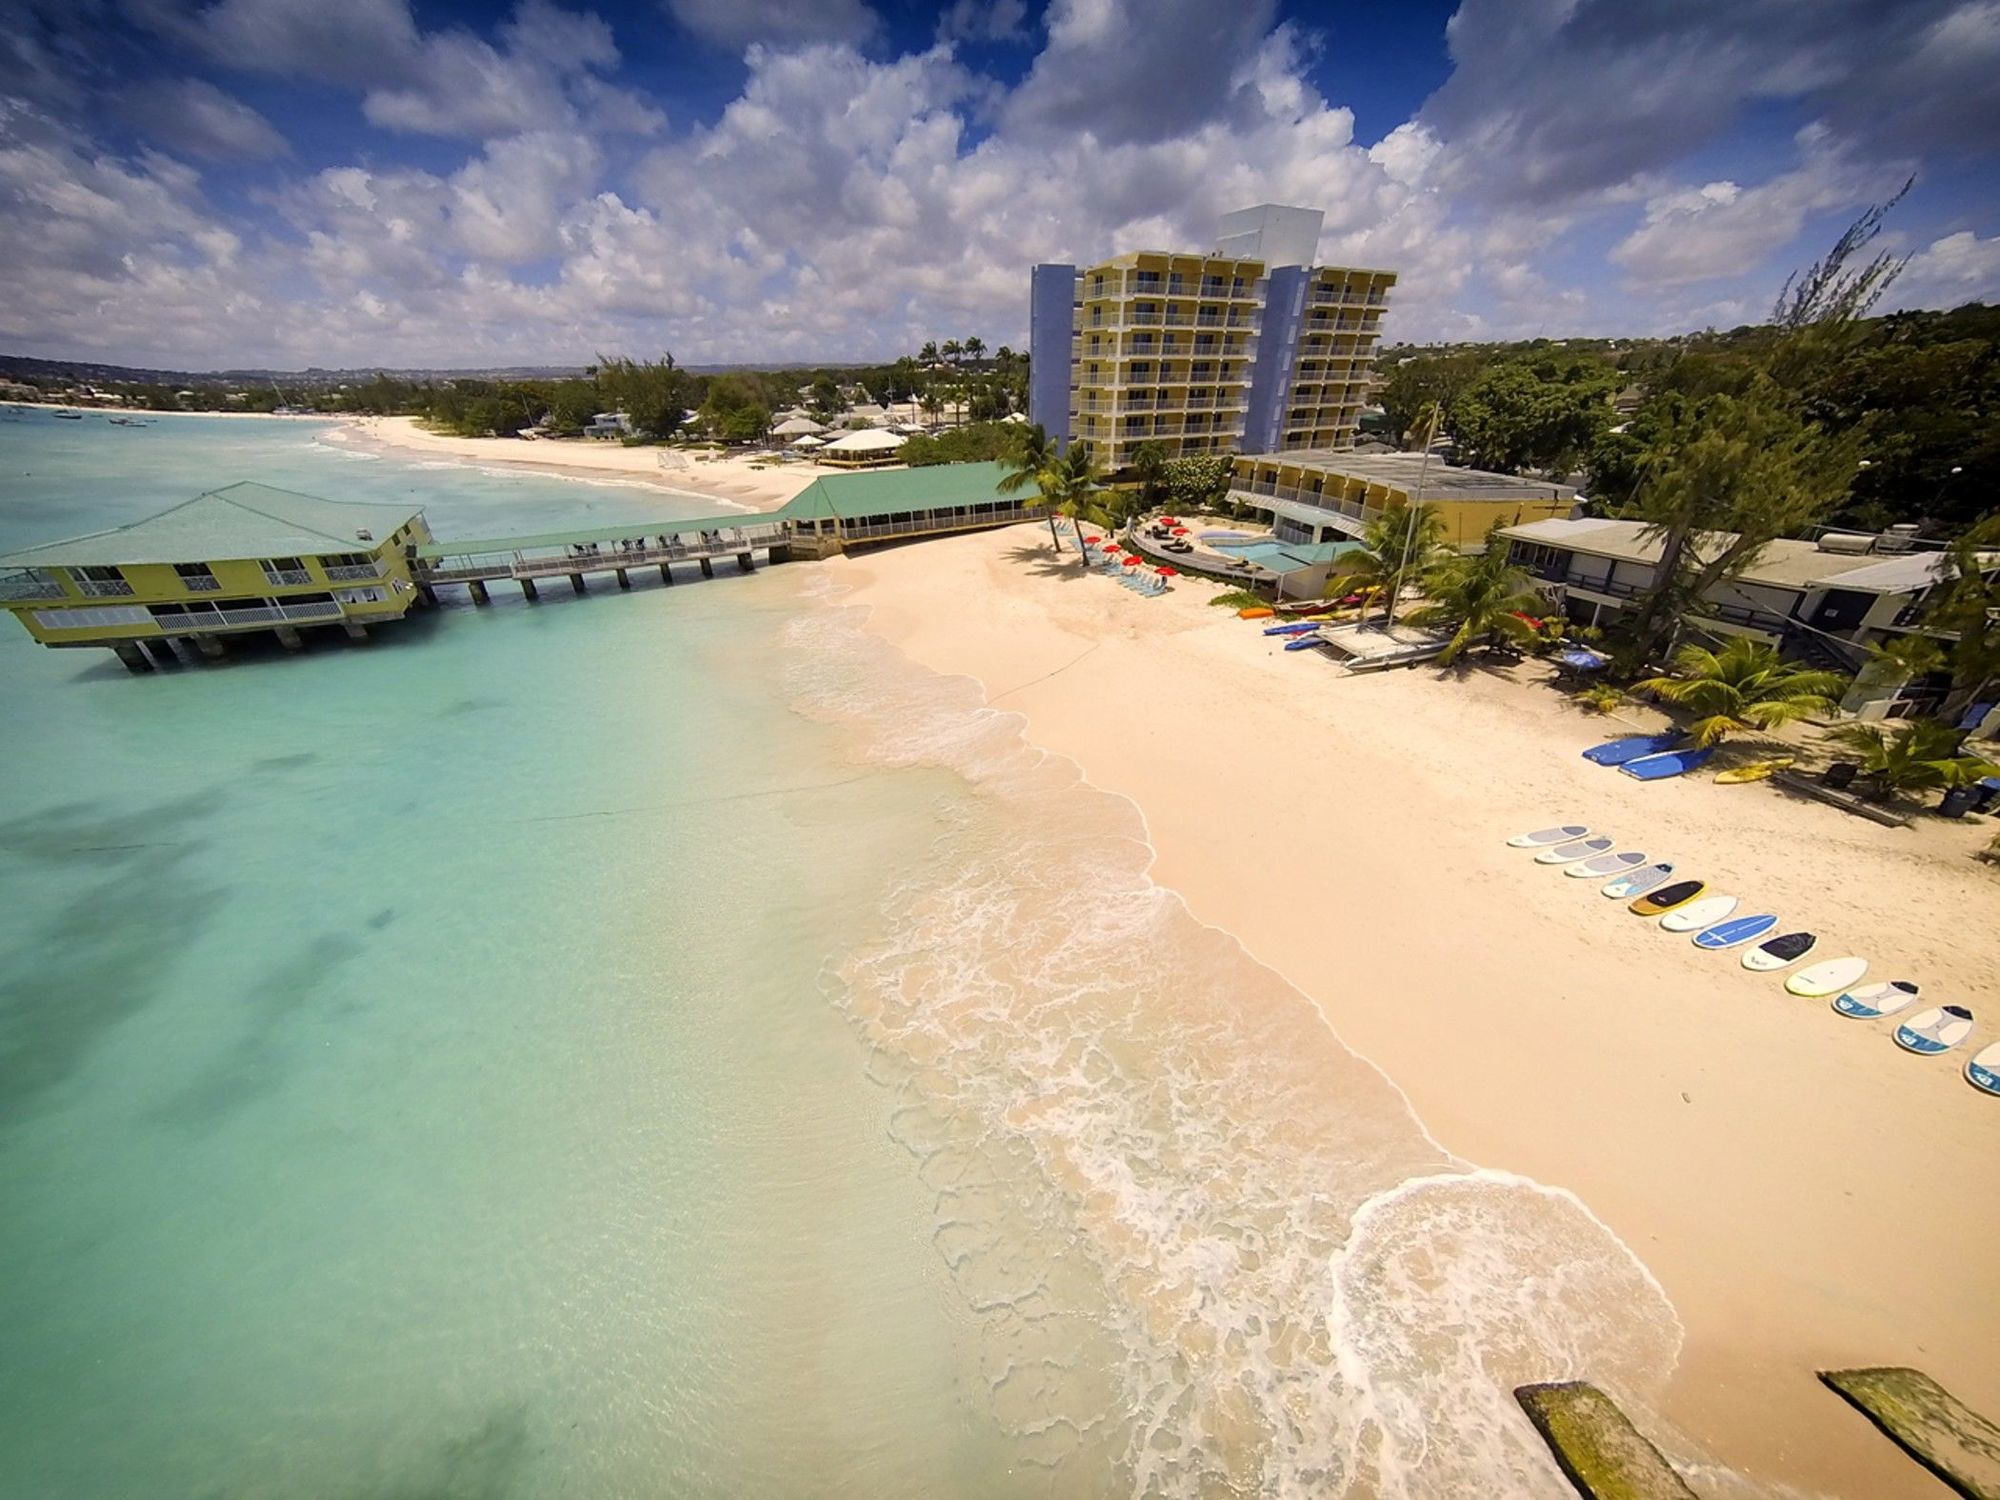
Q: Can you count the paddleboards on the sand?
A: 12